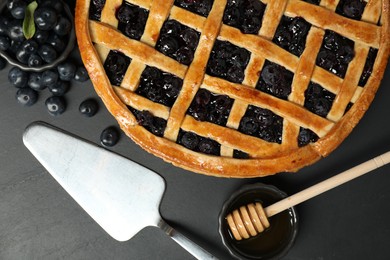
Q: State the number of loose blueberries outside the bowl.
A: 11